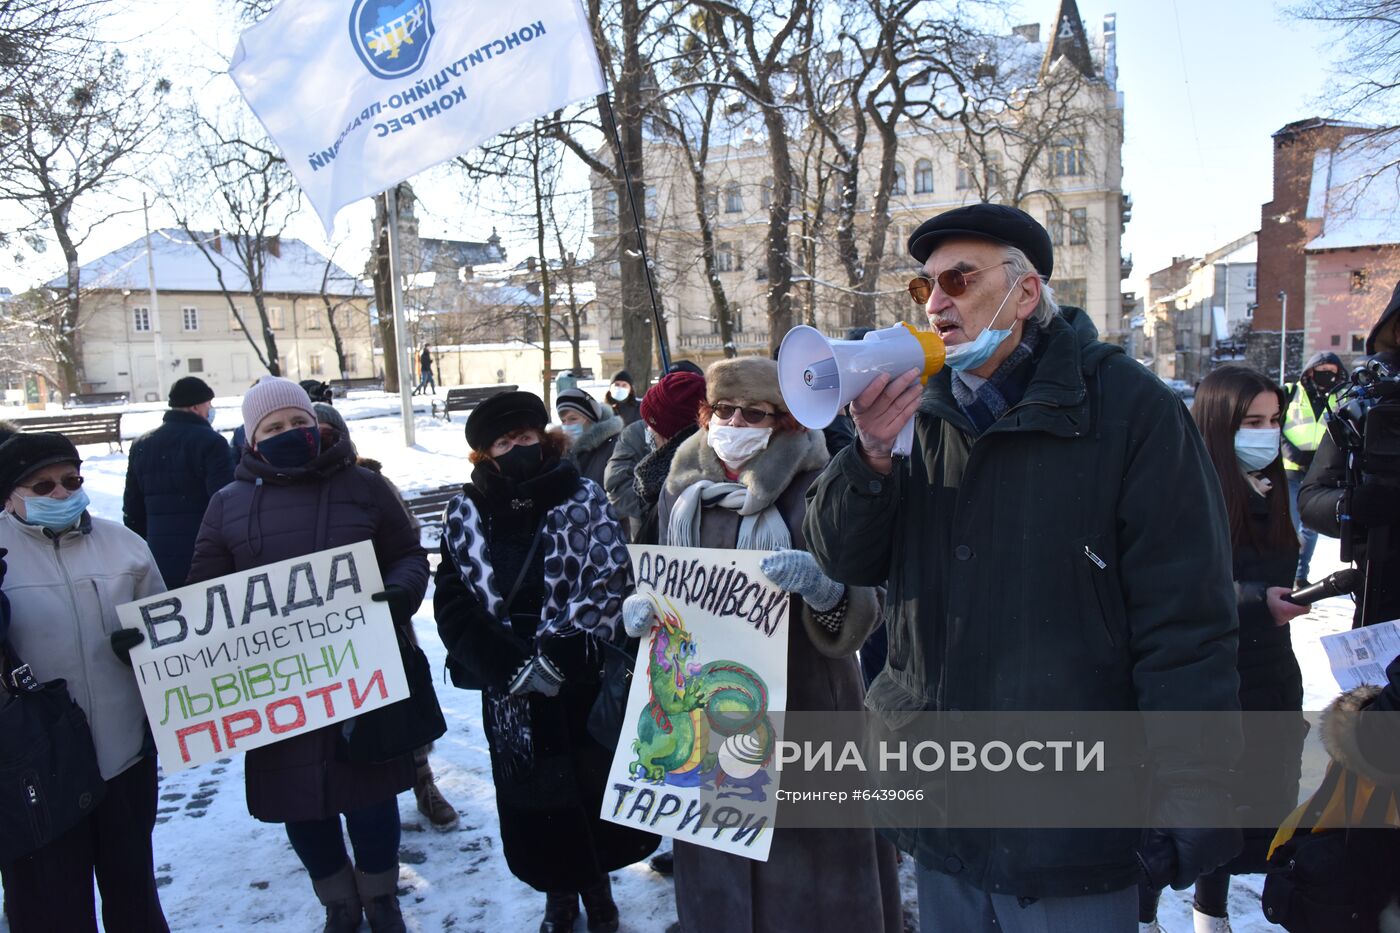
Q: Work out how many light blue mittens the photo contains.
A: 2